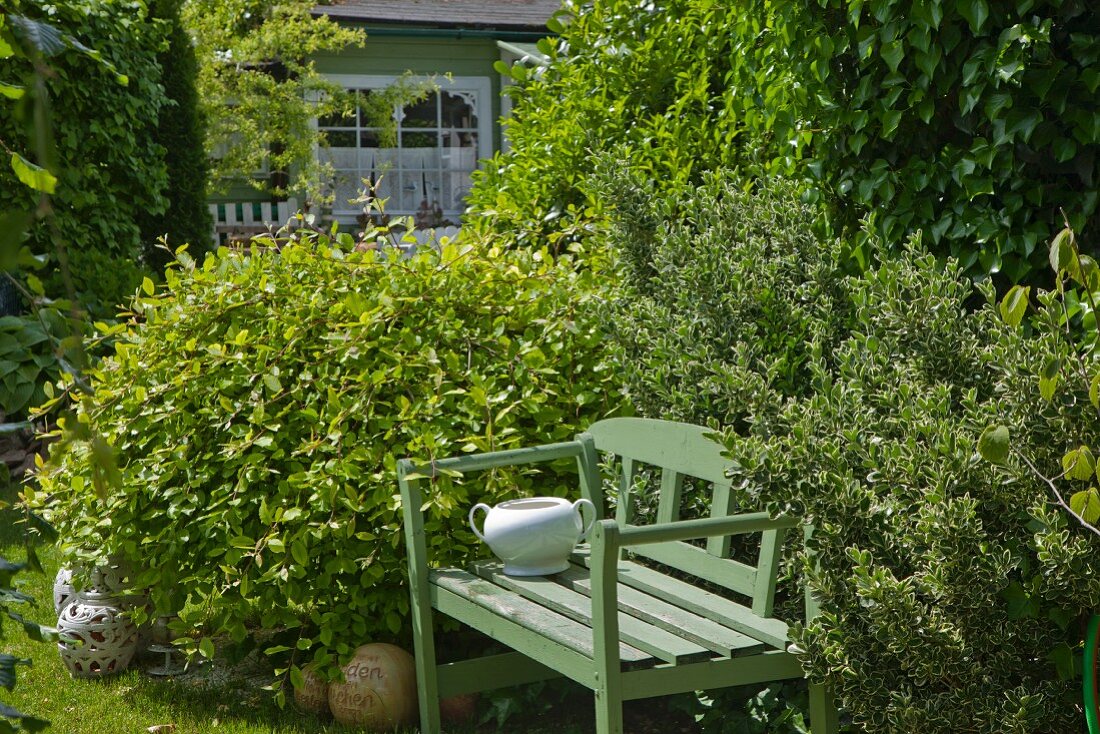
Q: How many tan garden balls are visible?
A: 2